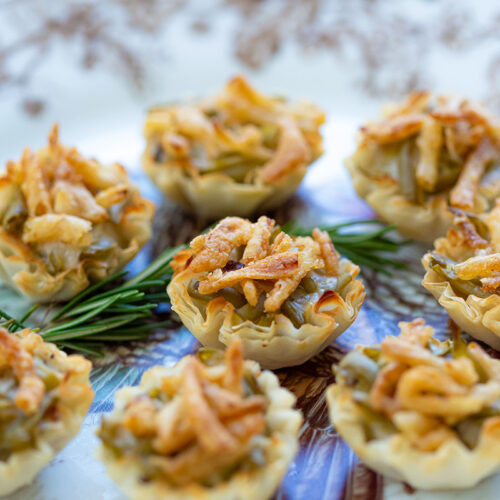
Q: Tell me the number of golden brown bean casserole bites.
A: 8